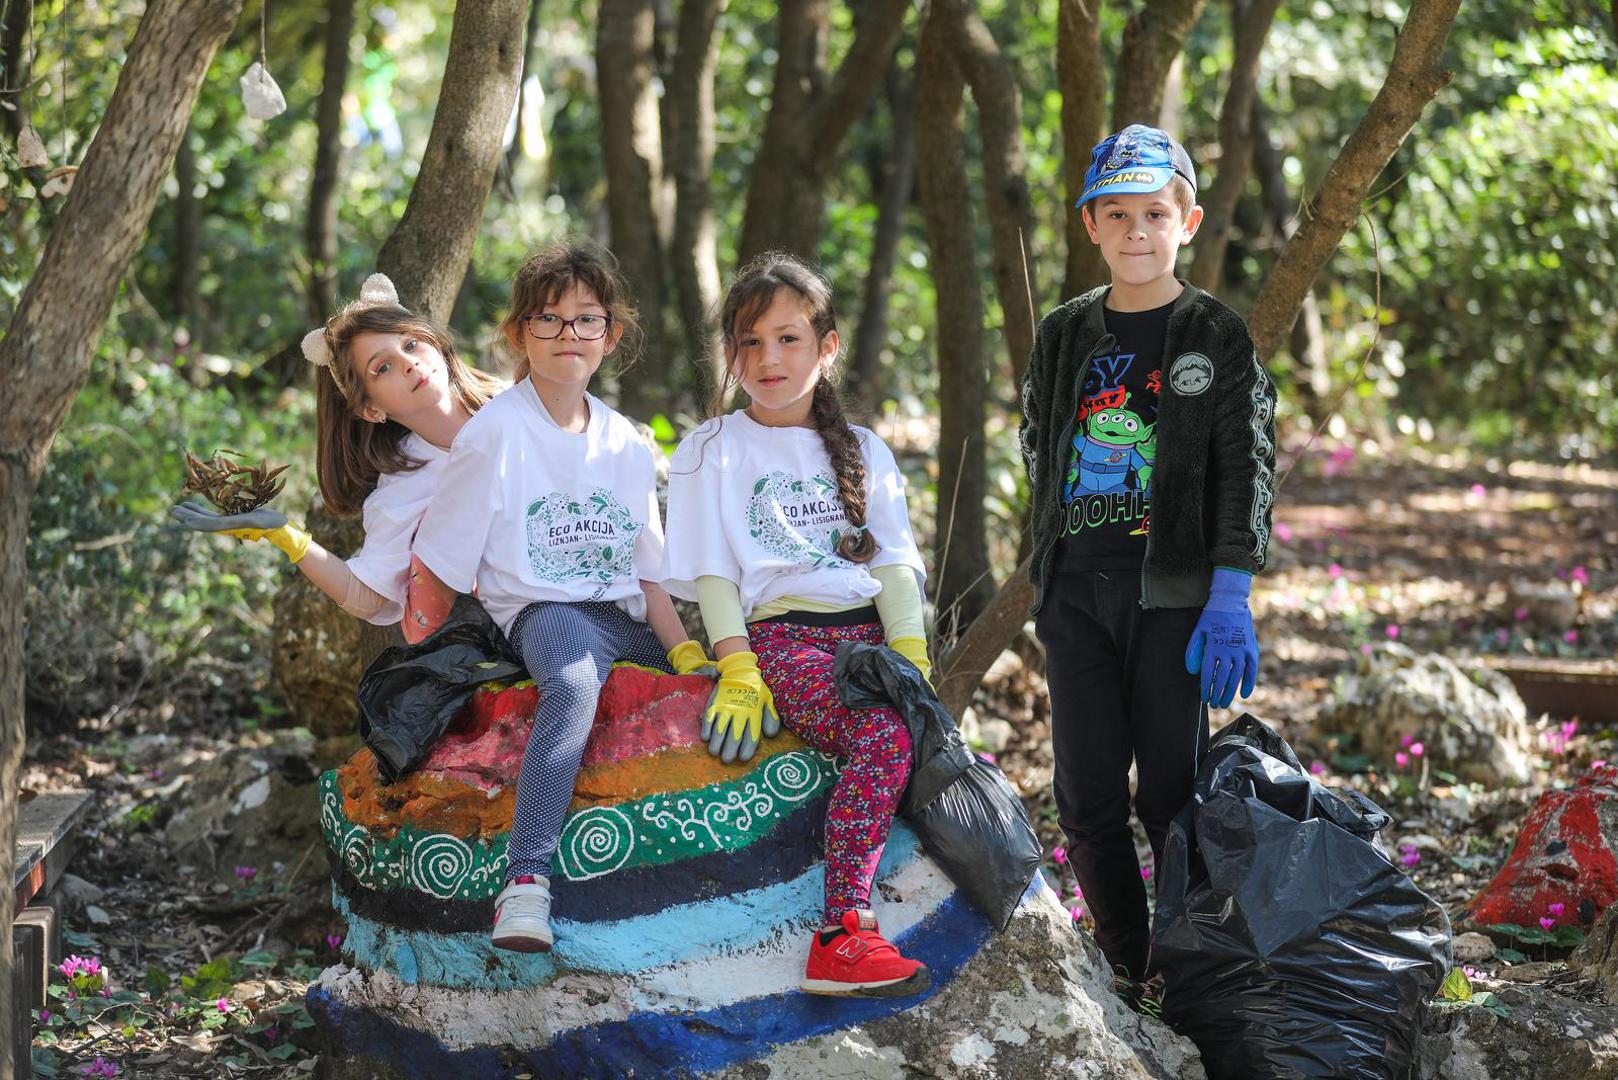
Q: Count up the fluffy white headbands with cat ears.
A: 1